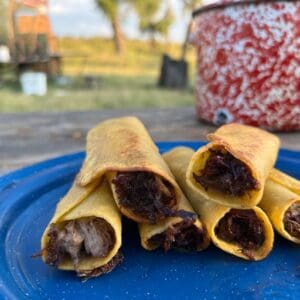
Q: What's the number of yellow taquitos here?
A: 6